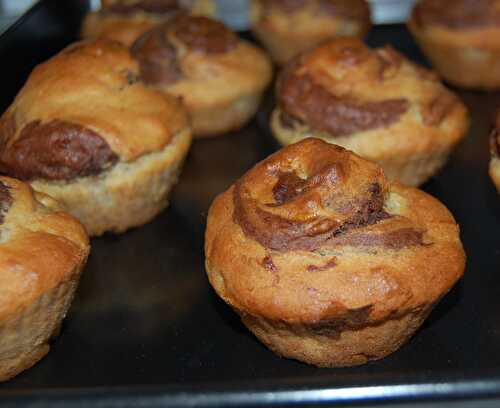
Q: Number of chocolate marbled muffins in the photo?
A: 9